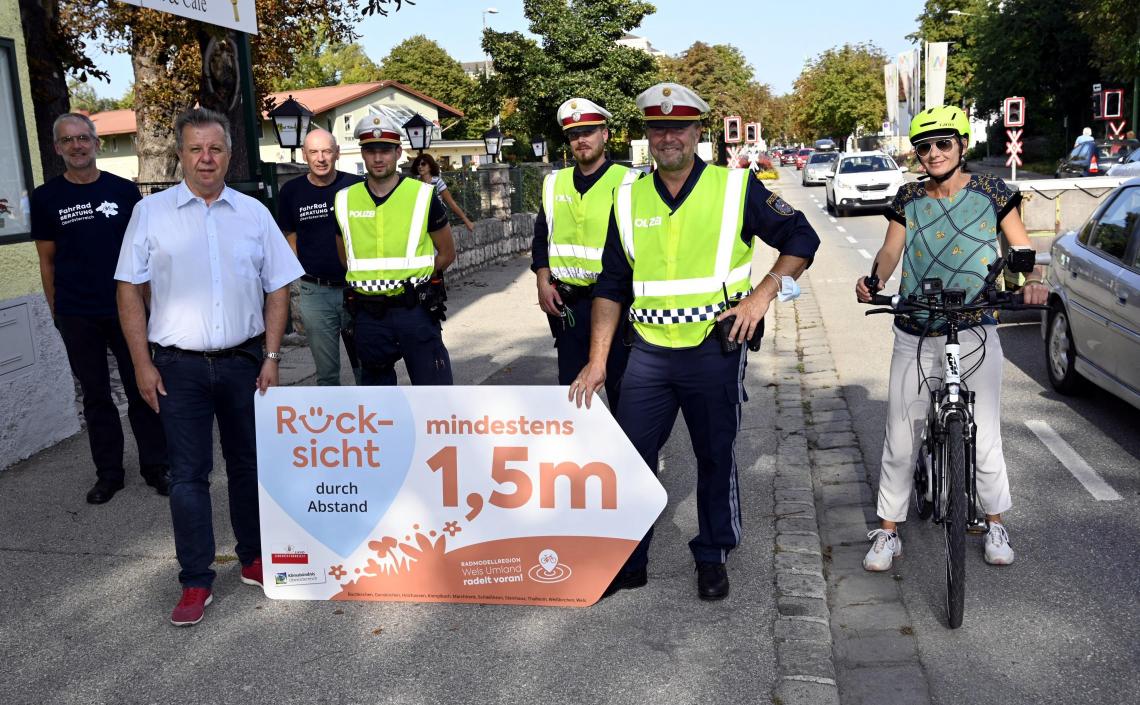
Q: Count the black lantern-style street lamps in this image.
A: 4